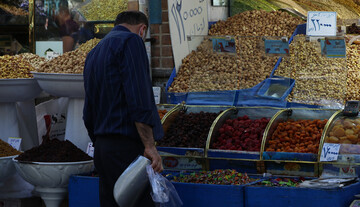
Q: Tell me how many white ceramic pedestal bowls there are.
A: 4